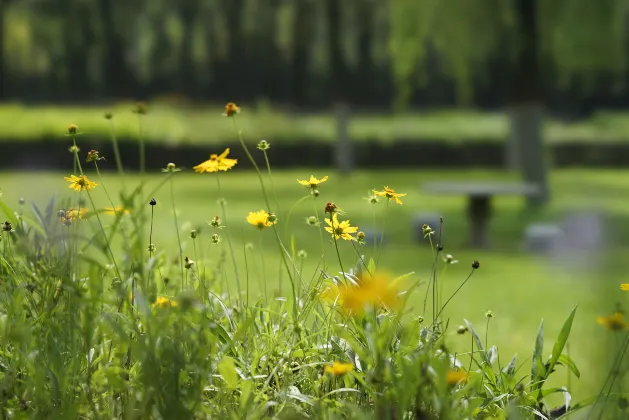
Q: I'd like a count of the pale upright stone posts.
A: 2